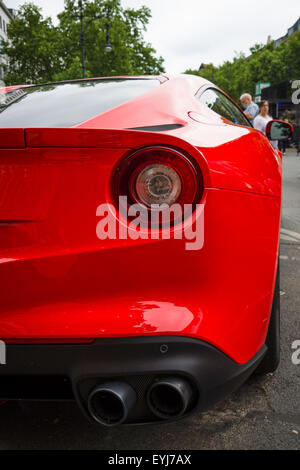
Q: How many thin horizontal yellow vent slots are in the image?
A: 0